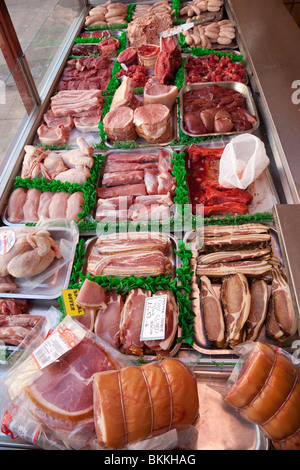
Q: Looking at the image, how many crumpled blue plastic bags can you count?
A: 0